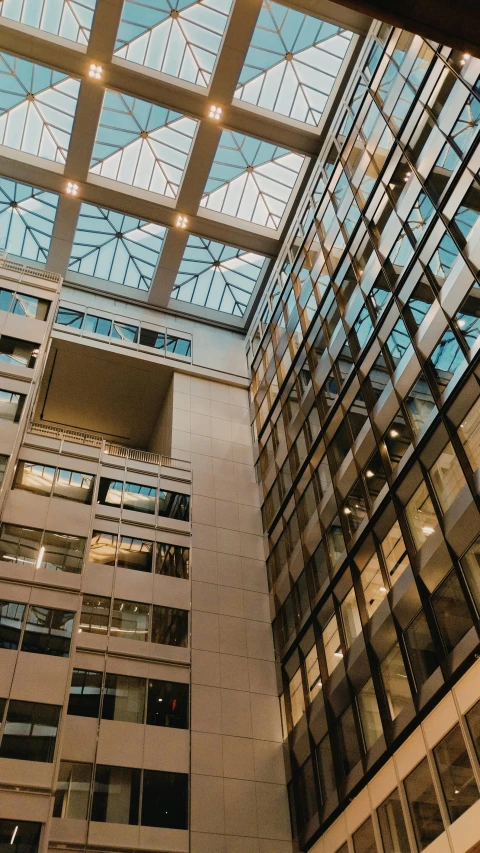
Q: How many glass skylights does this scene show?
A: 9